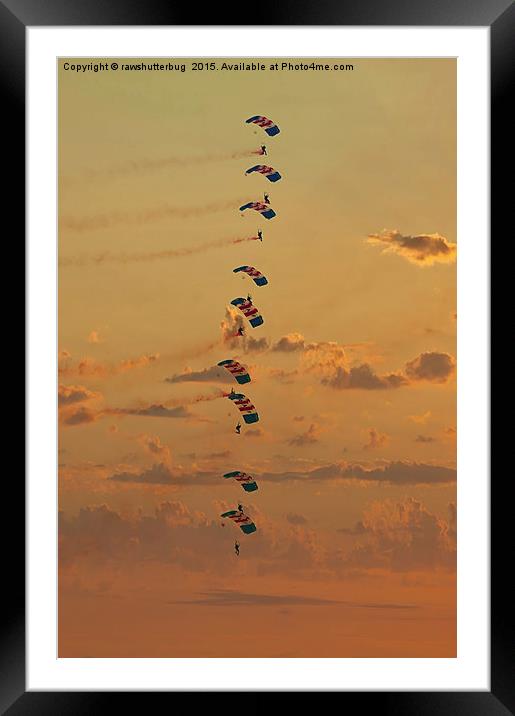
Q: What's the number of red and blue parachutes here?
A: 9